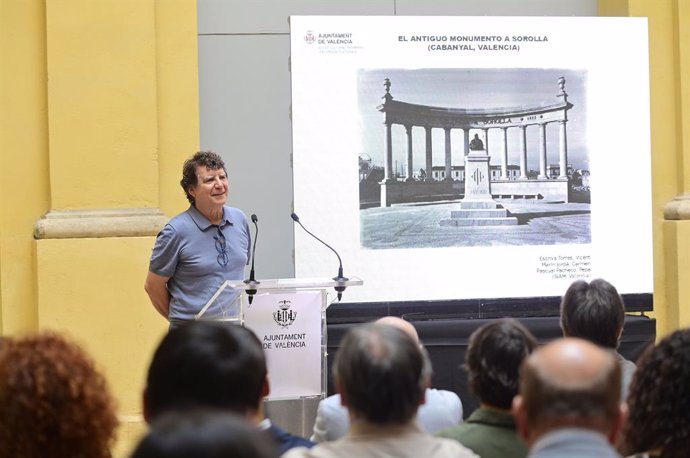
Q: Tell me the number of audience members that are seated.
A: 9